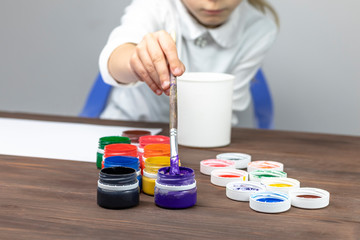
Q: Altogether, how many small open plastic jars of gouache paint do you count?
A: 9